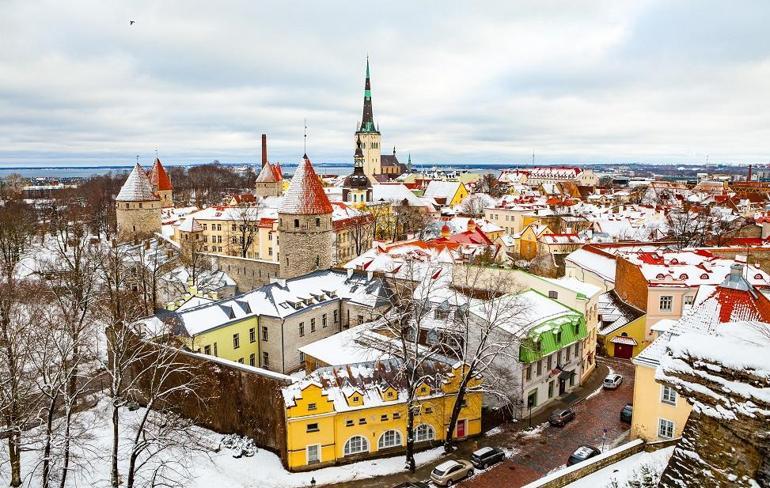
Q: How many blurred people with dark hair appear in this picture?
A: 0